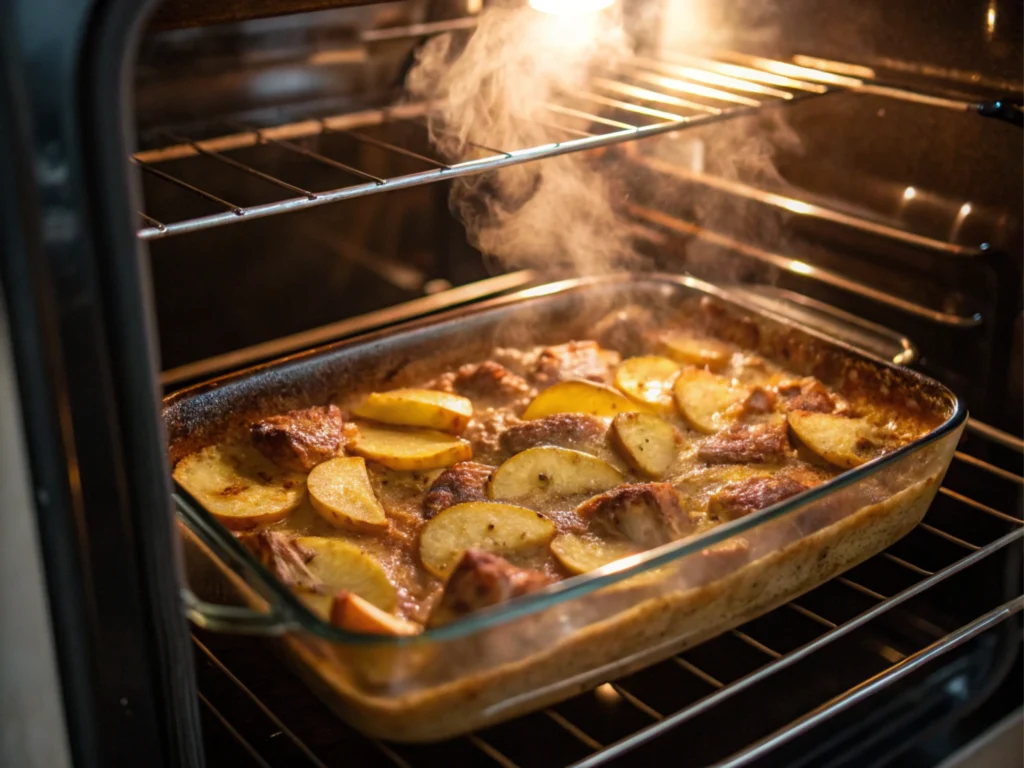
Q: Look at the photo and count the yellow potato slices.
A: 14